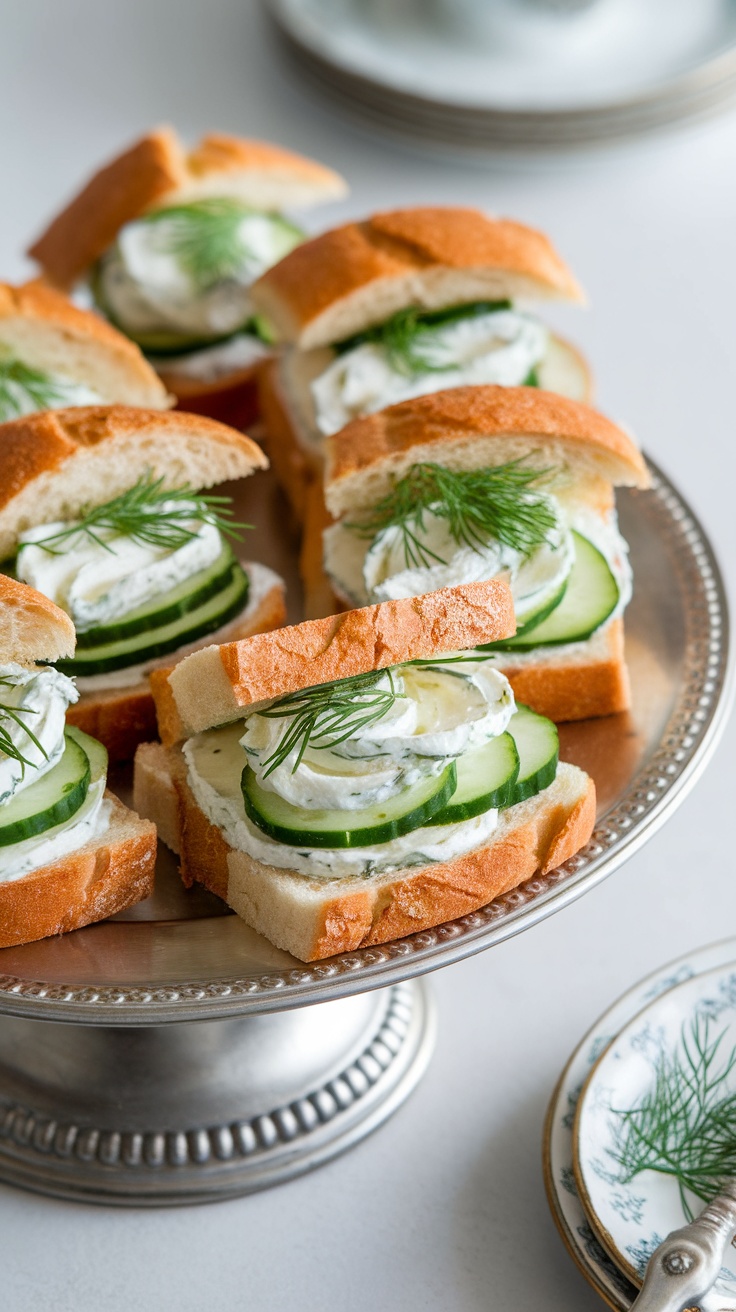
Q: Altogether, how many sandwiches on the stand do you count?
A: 7